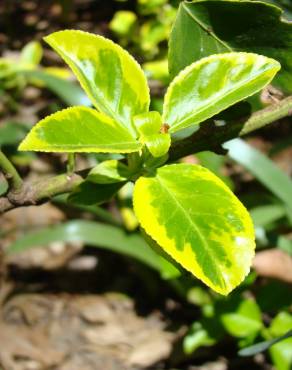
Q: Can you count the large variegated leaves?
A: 4